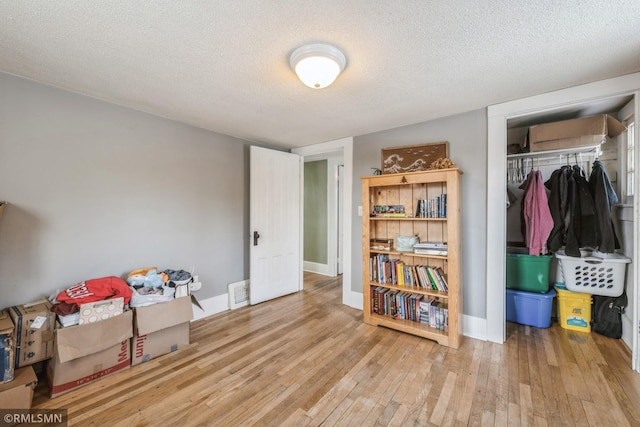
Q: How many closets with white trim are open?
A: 1